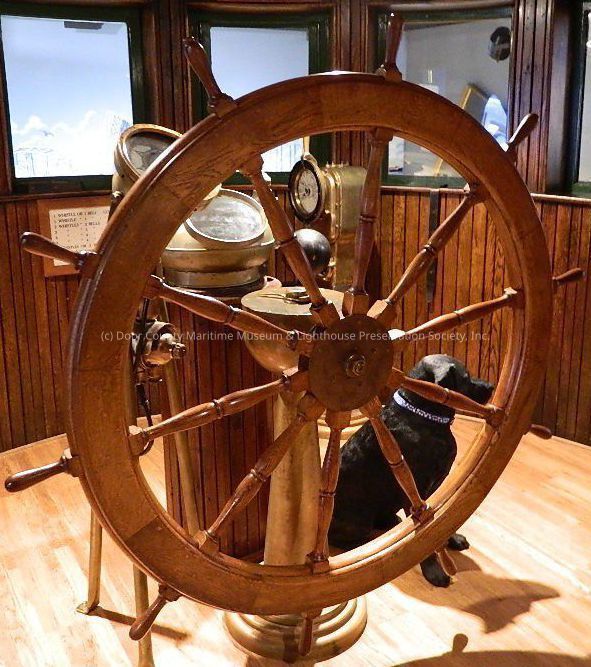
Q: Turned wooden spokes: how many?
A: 10